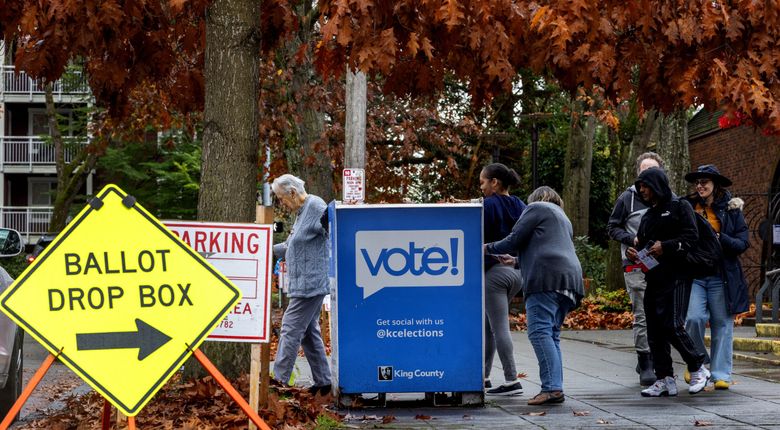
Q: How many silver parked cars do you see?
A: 1